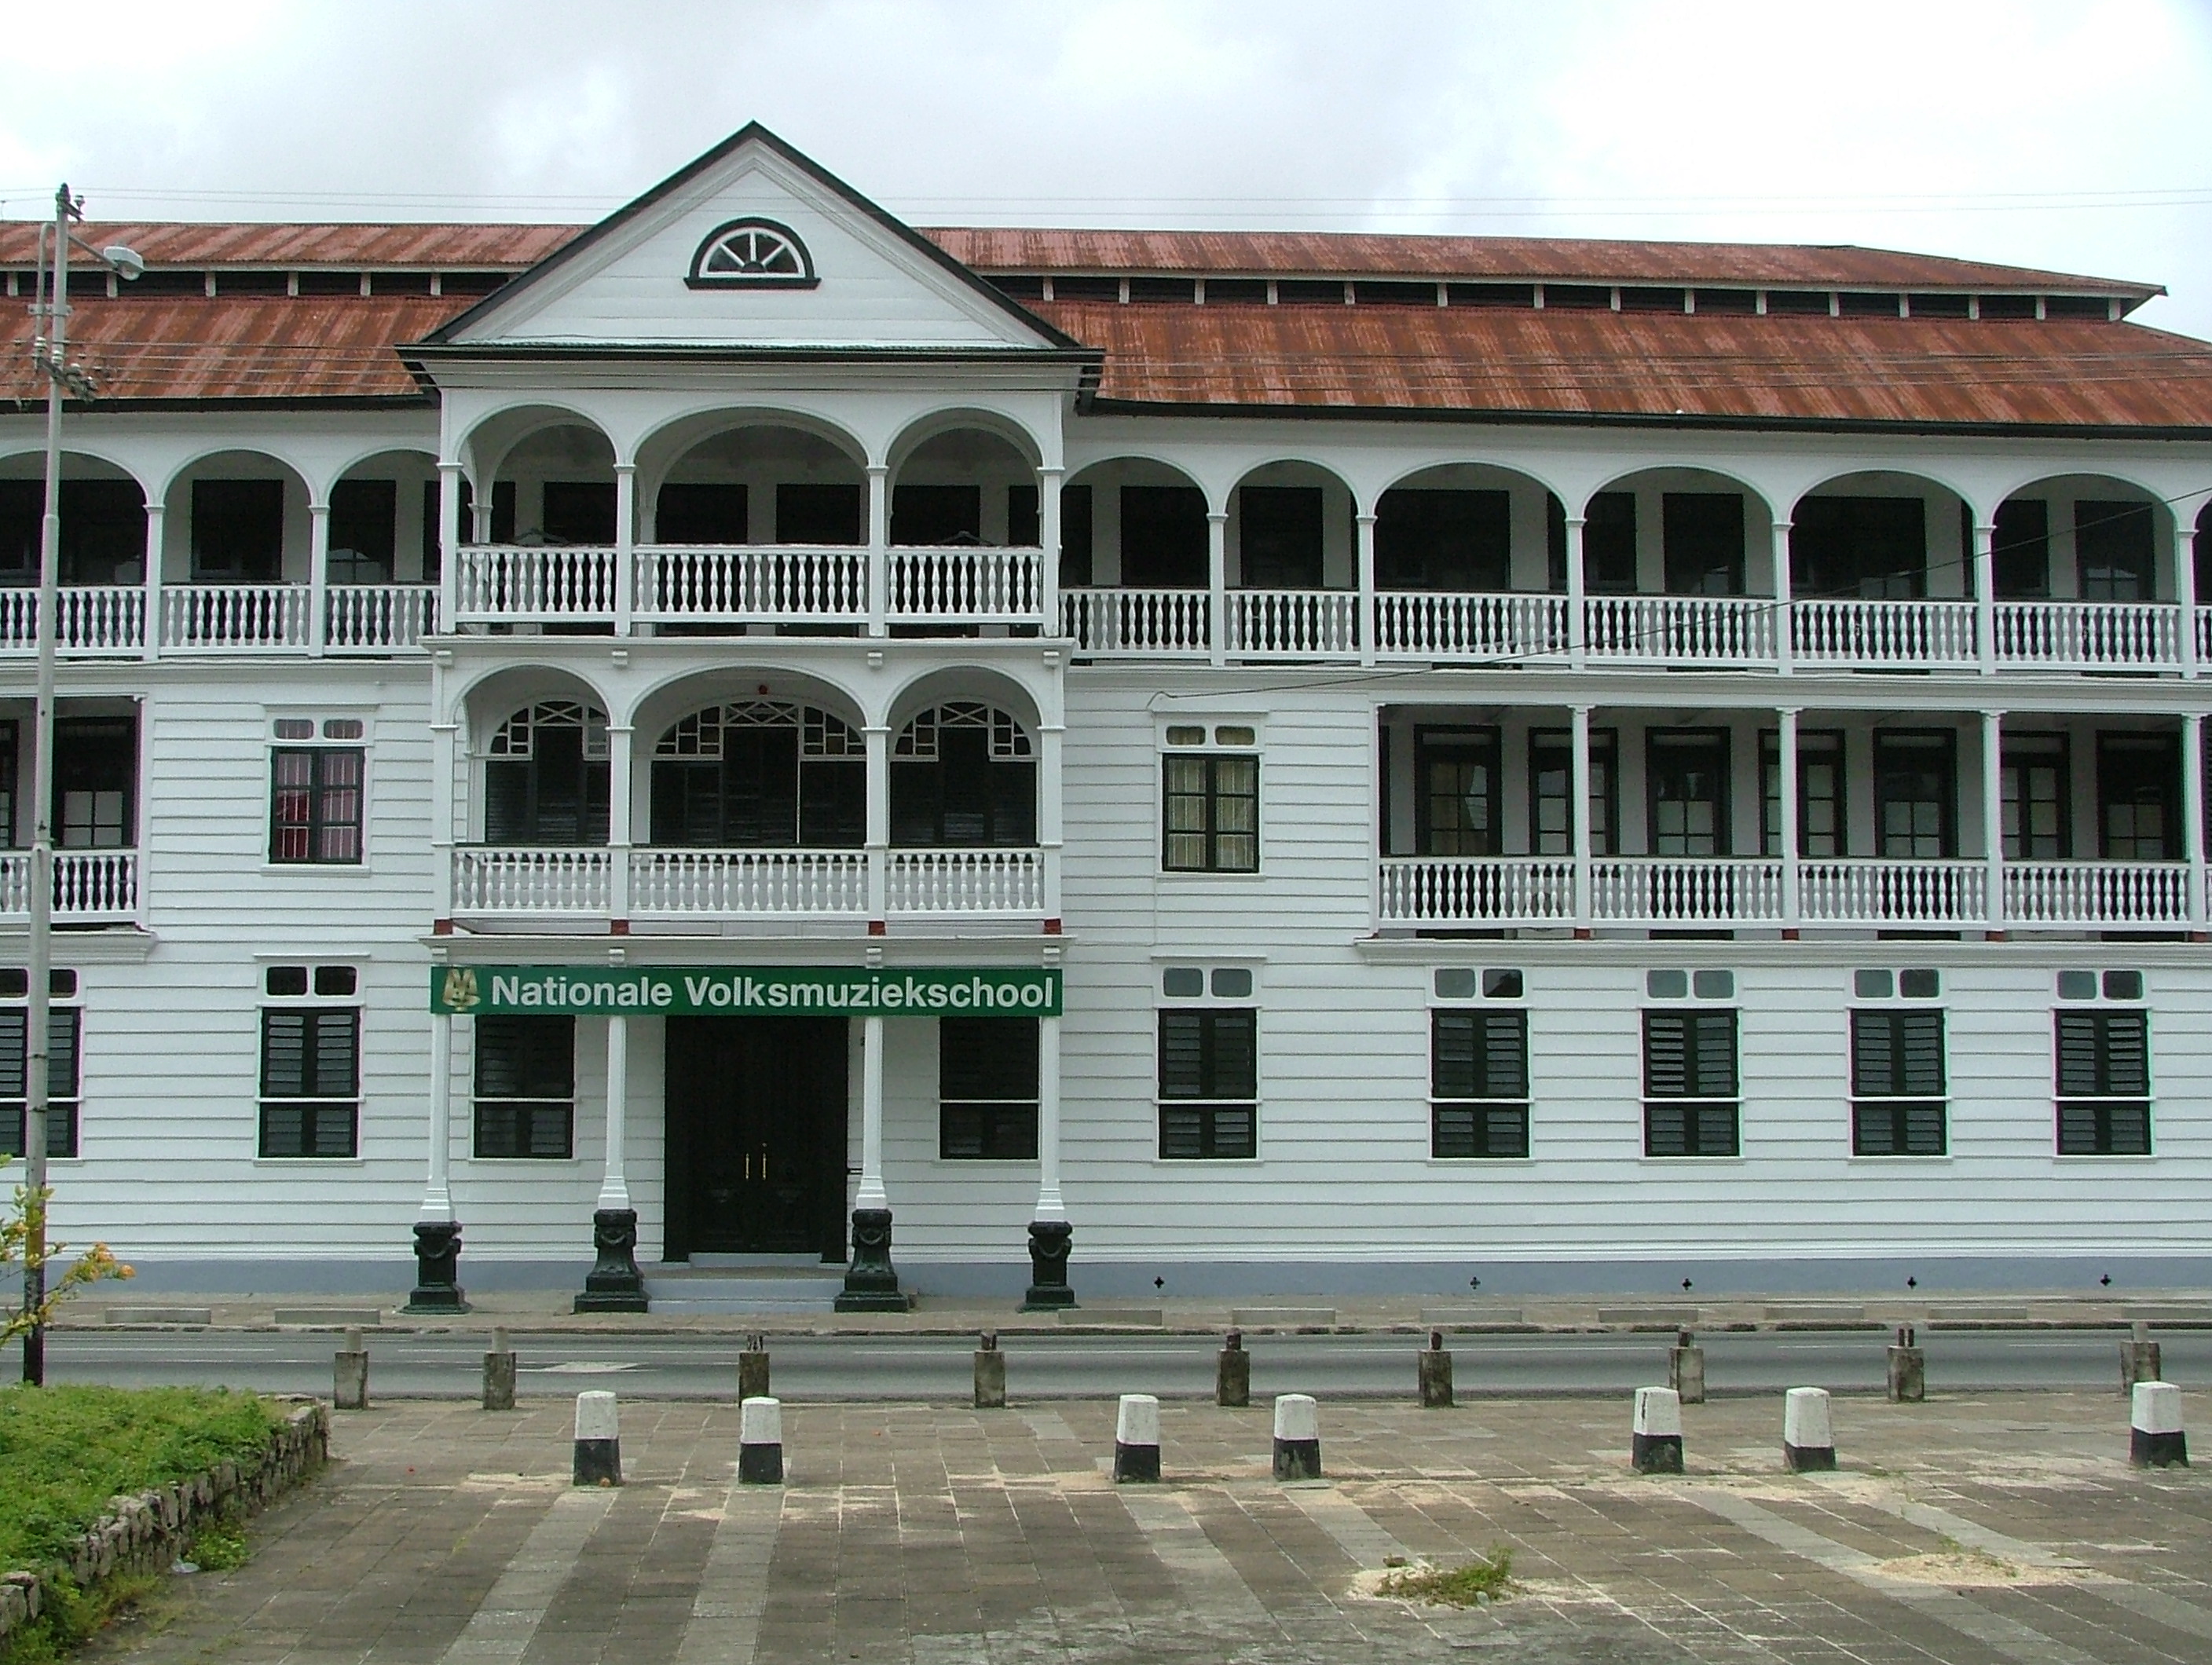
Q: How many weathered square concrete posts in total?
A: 9